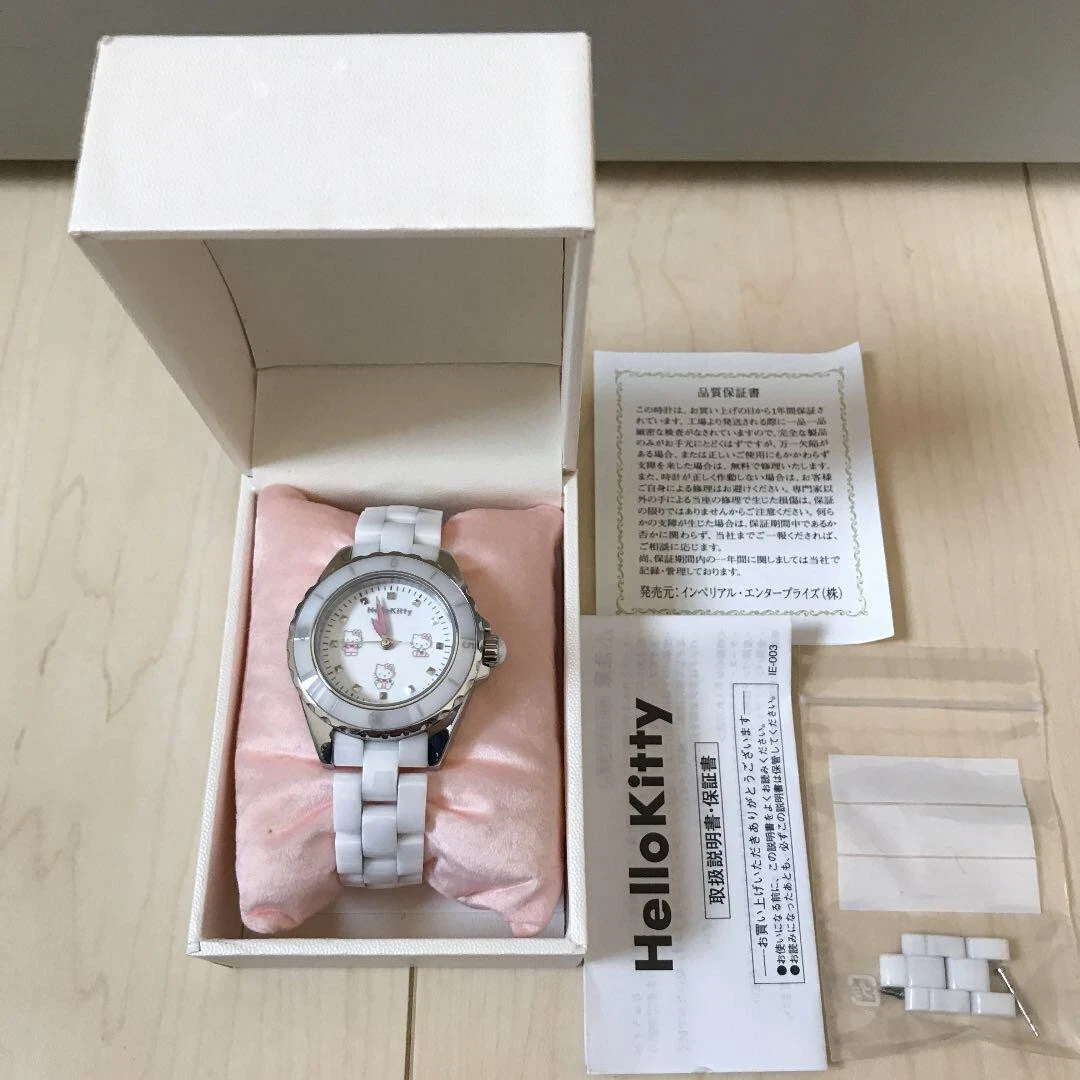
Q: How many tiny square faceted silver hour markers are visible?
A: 12